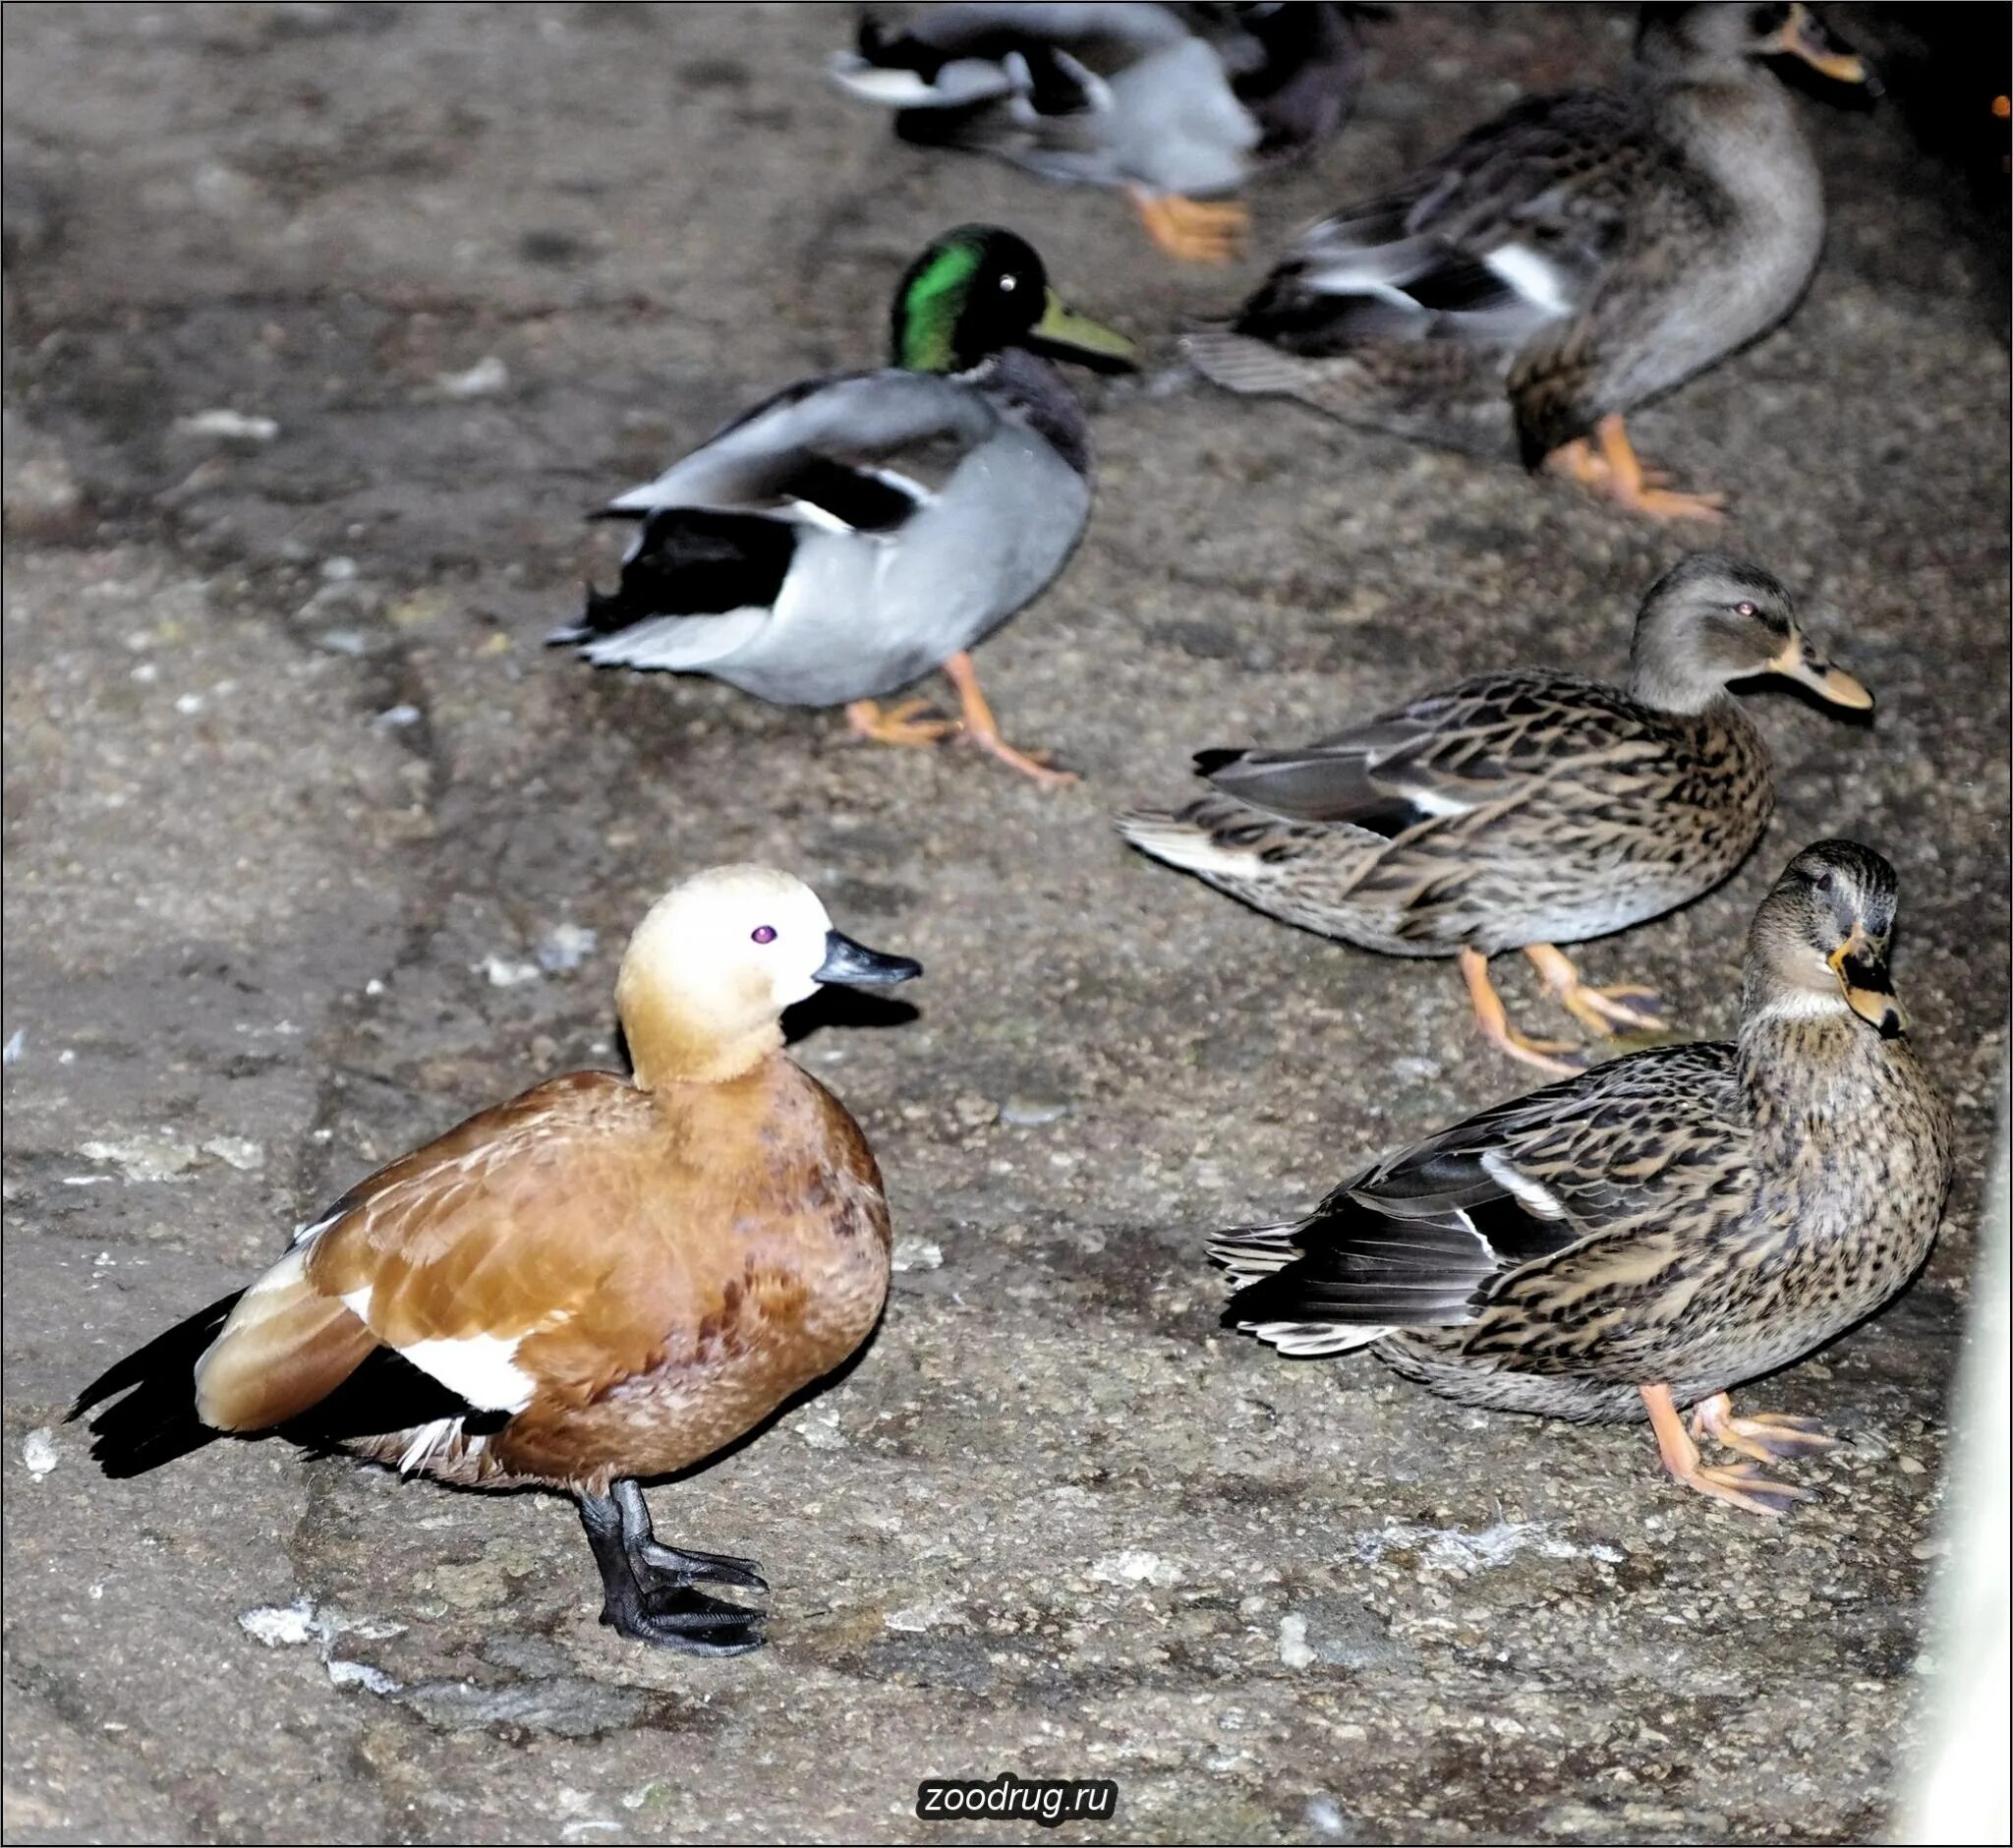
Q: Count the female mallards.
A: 3